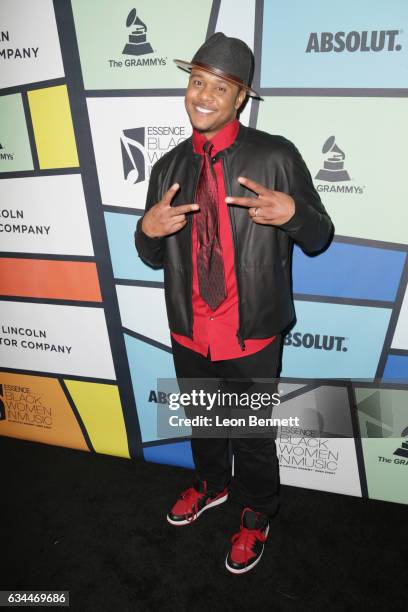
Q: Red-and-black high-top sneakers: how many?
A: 2